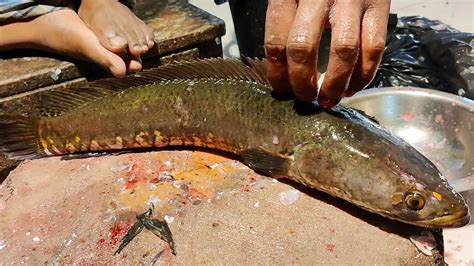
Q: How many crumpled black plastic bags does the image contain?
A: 1